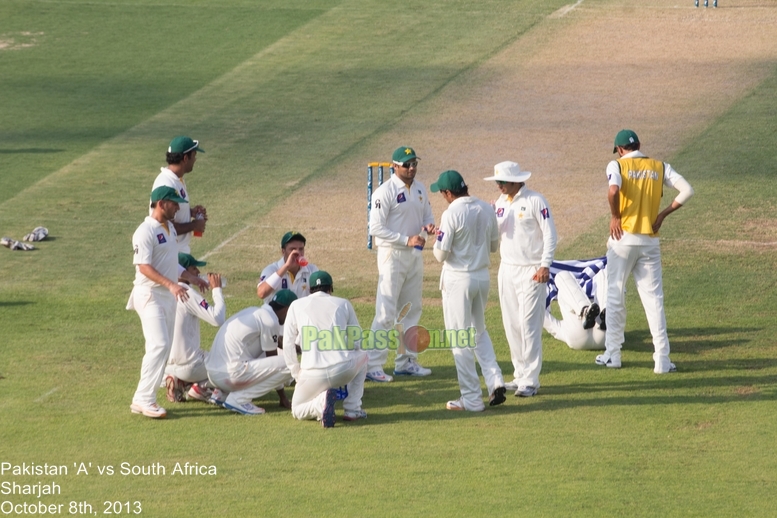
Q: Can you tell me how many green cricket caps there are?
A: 9